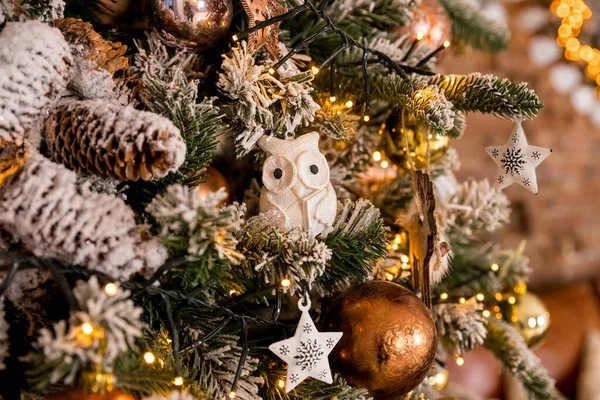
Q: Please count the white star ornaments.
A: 2